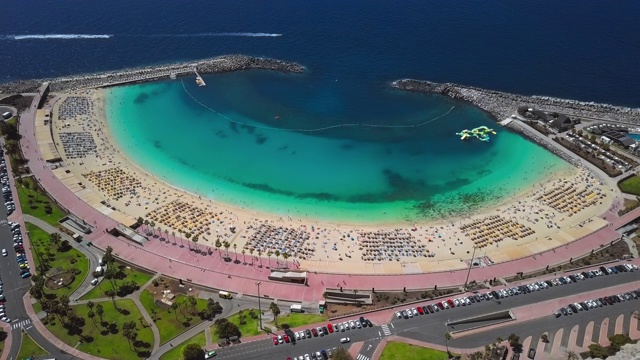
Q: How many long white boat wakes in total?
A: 2